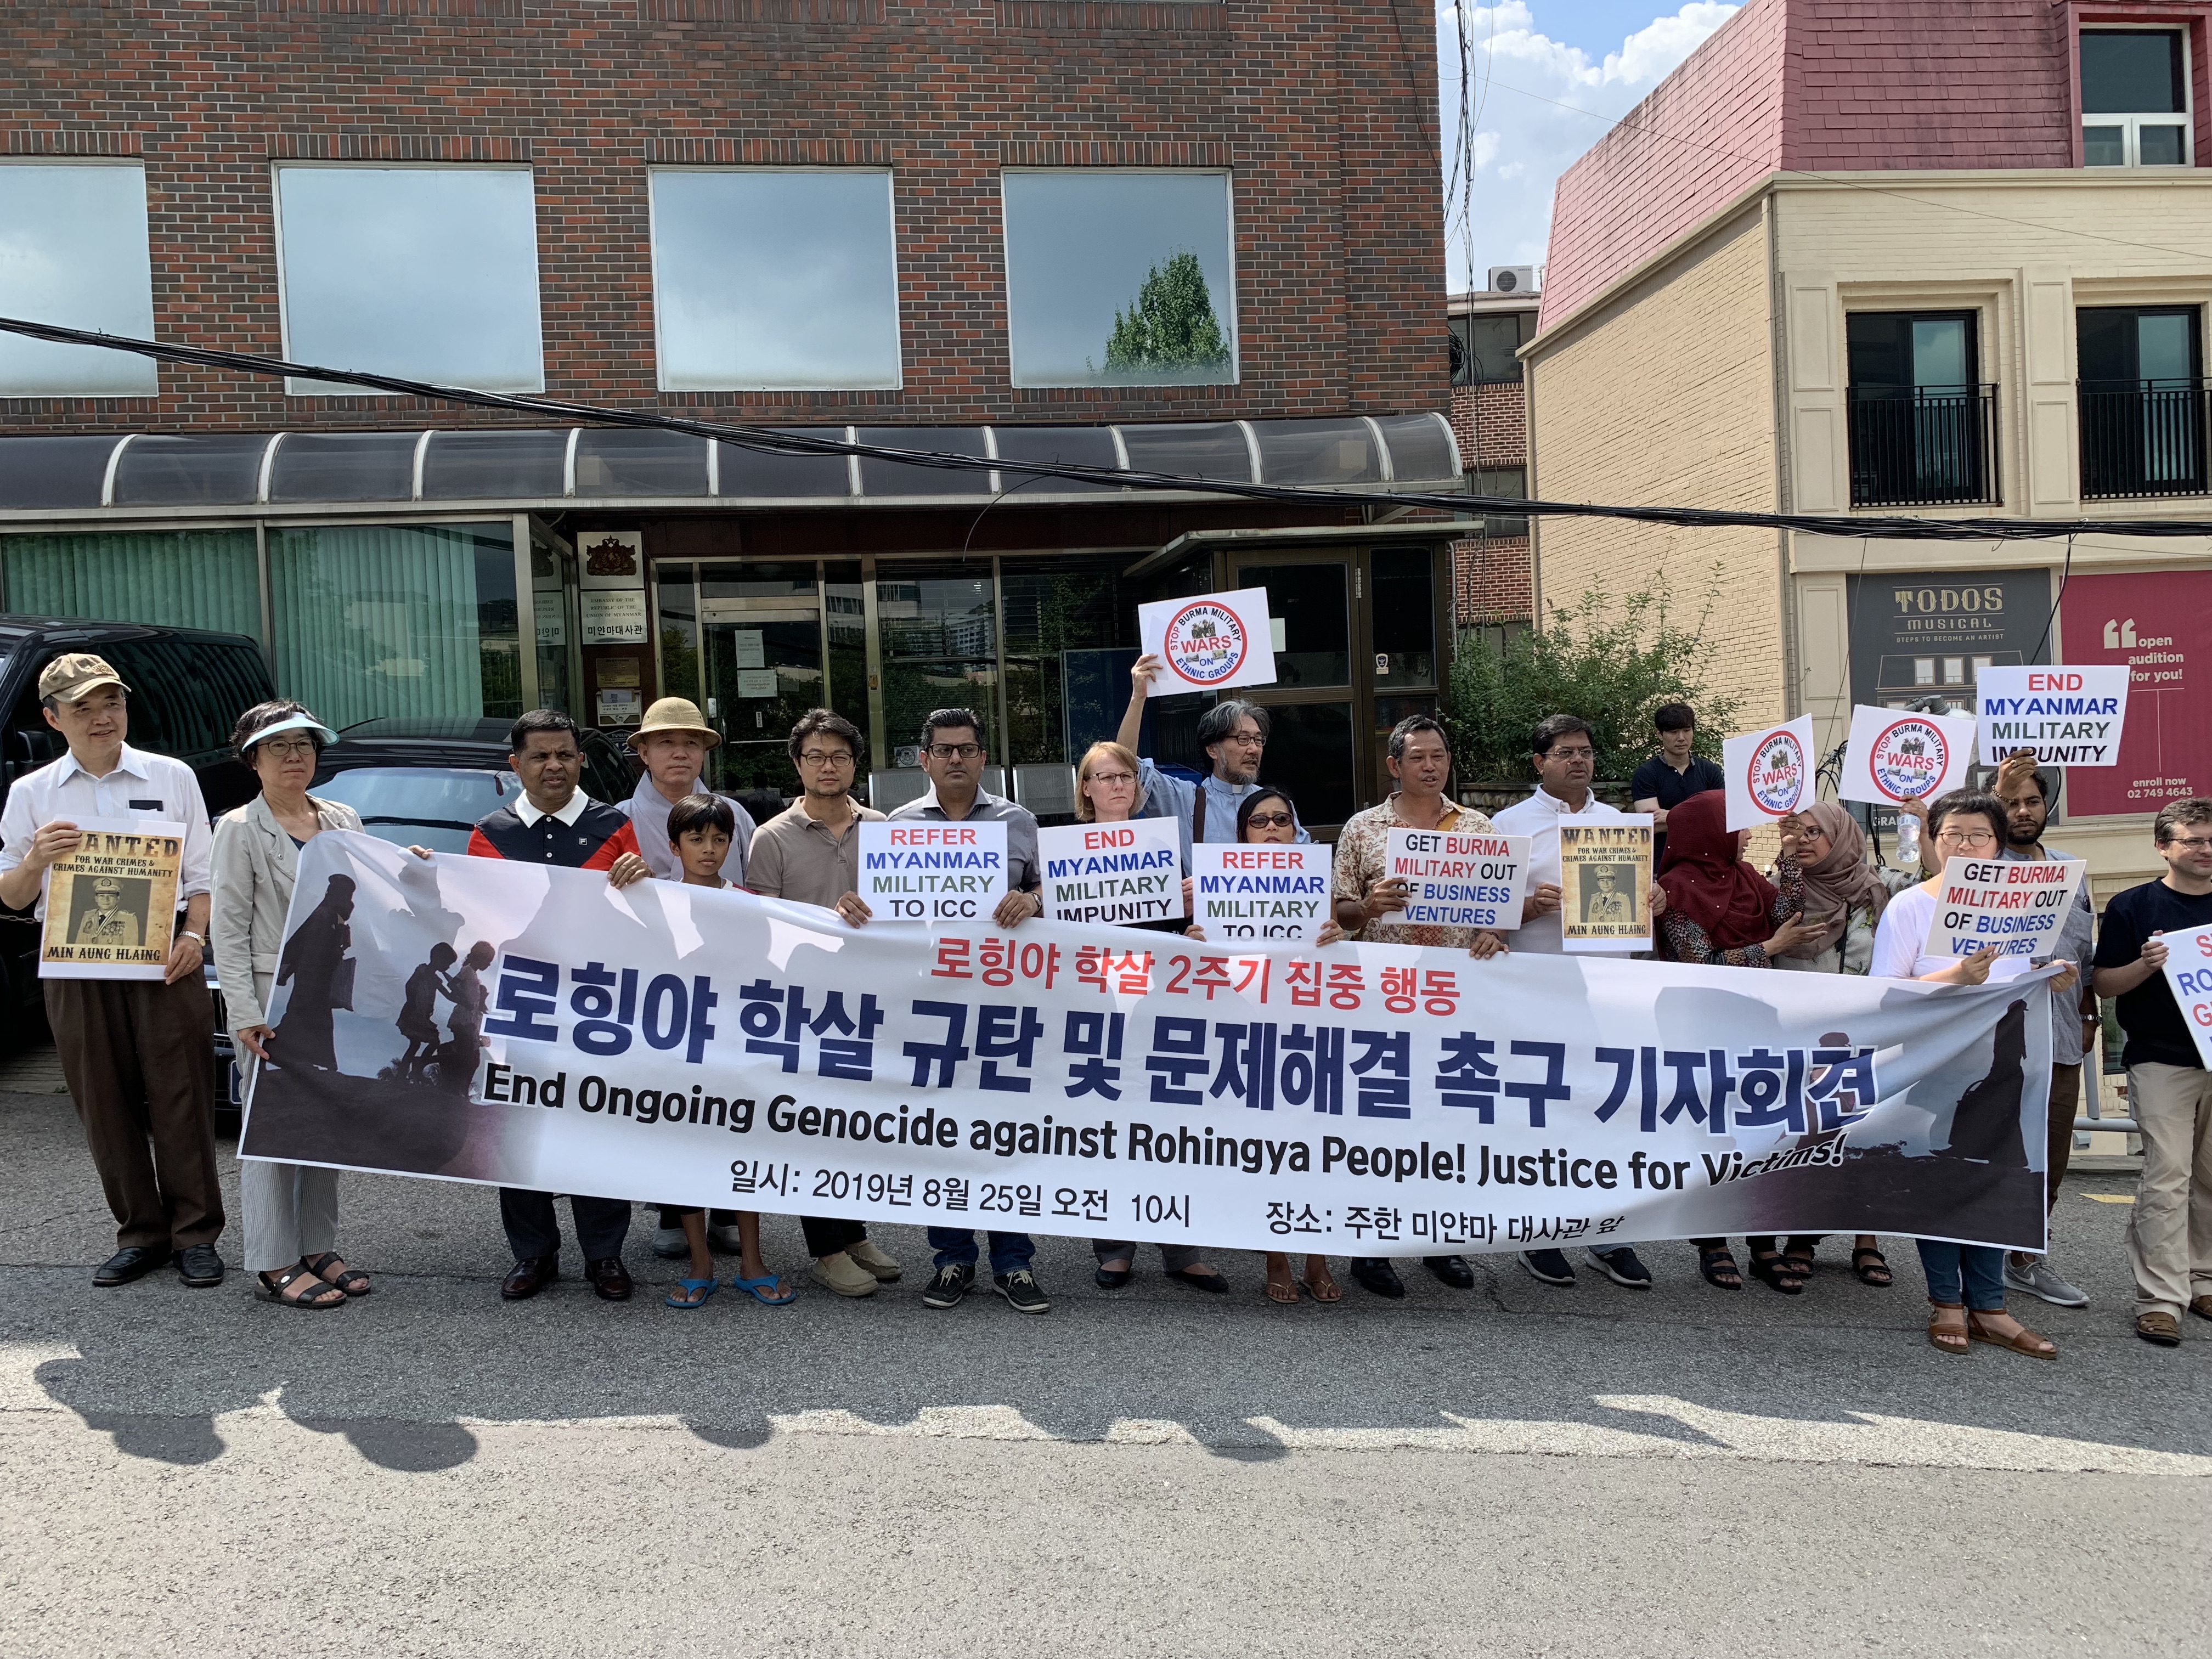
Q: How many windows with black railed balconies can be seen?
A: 2